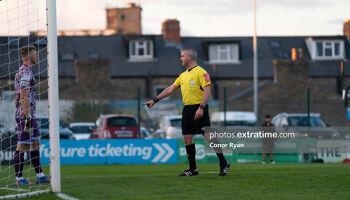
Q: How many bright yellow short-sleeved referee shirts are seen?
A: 1